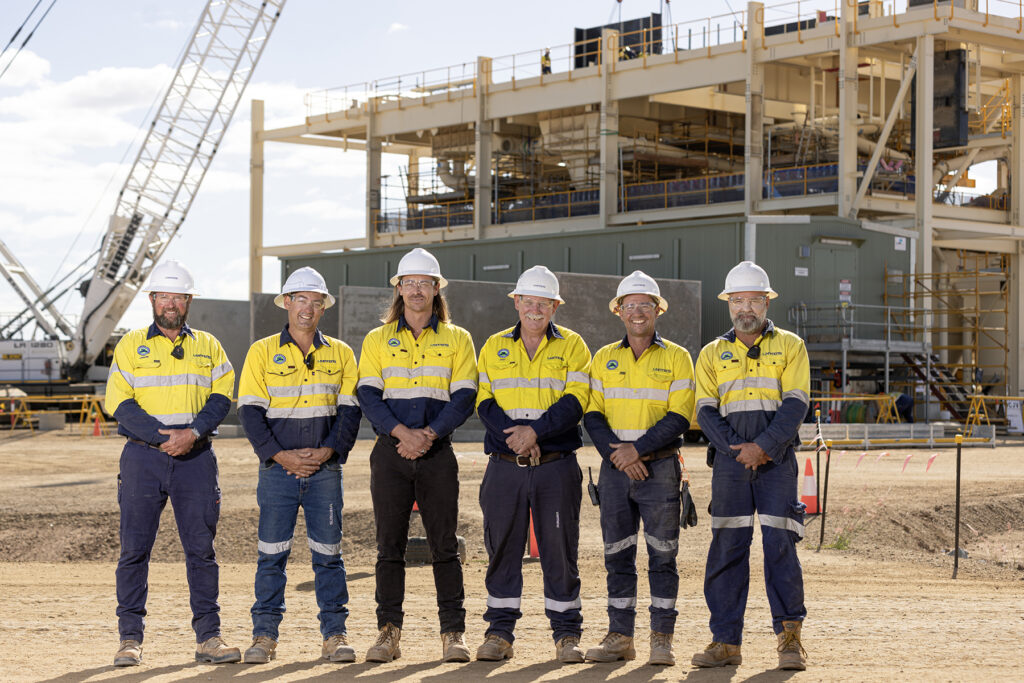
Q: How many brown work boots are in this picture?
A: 12